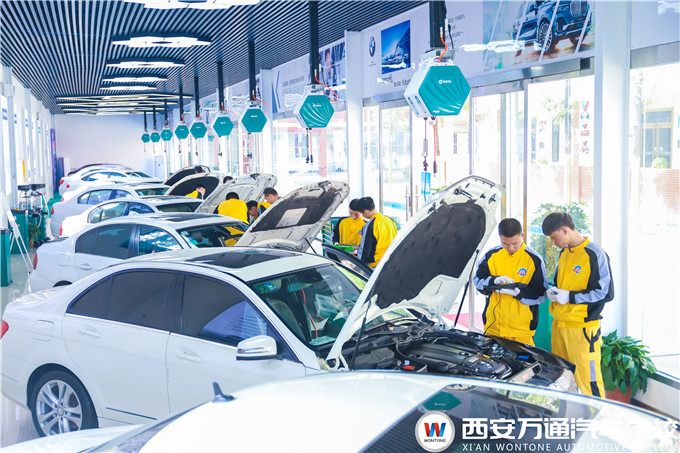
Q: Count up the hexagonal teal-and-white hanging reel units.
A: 9